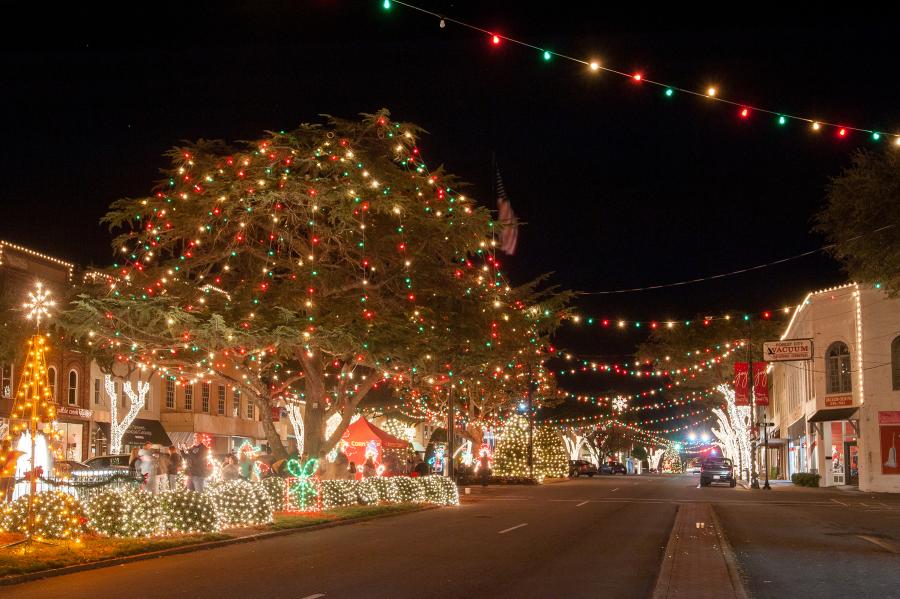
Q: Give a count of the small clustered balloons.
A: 0